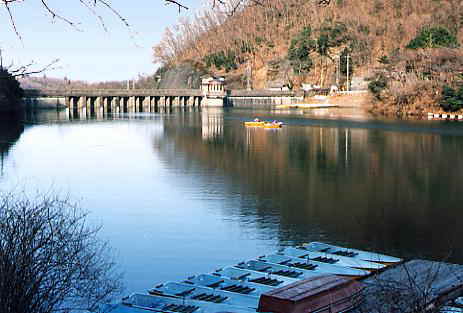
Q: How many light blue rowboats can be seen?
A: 8